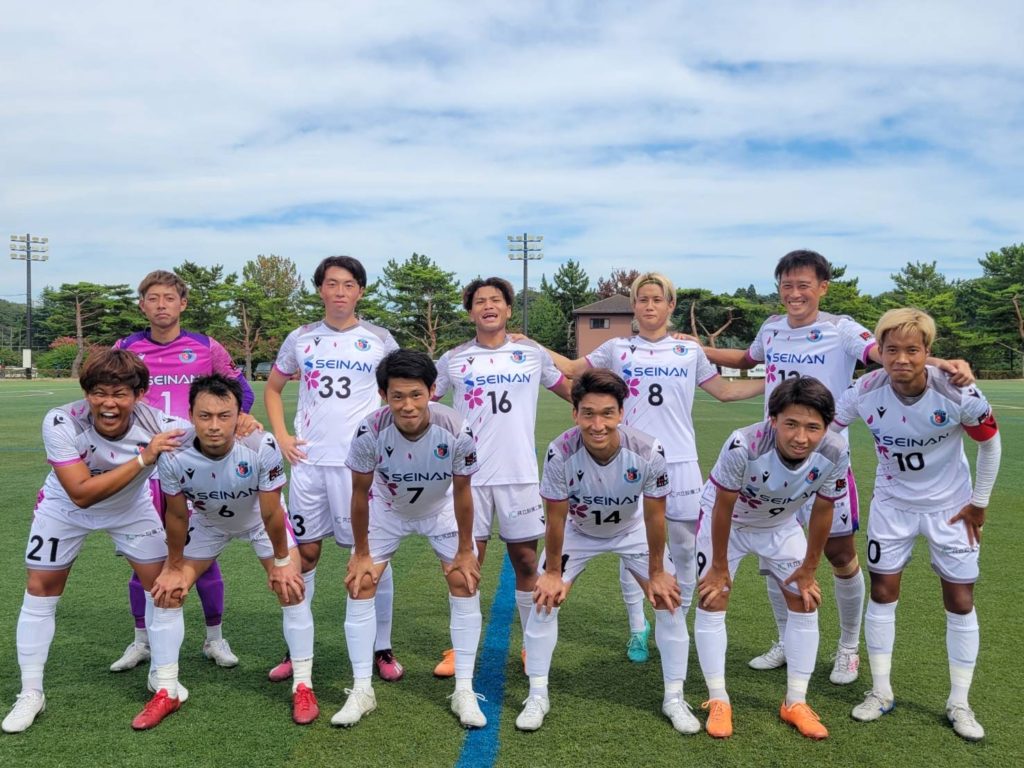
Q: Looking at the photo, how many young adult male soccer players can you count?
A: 11